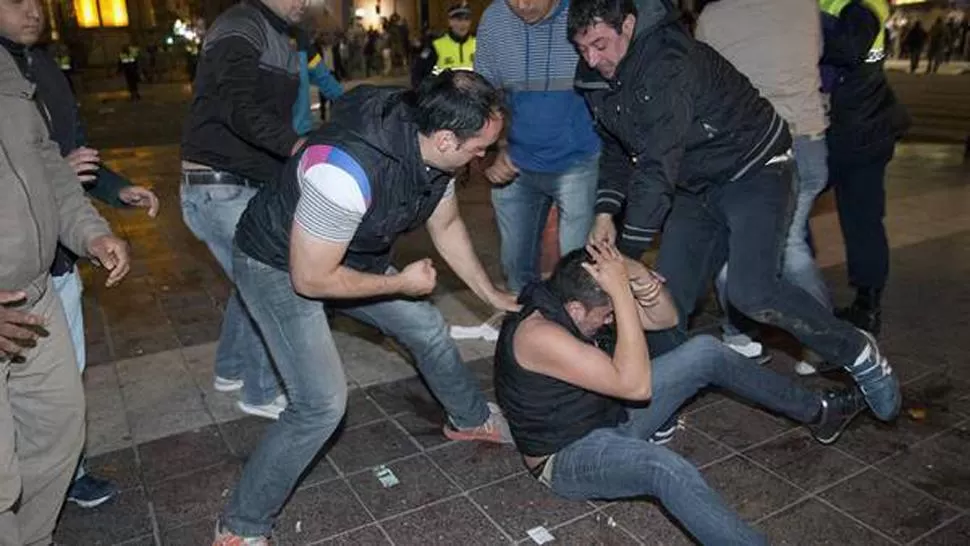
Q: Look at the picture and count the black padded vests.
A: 2